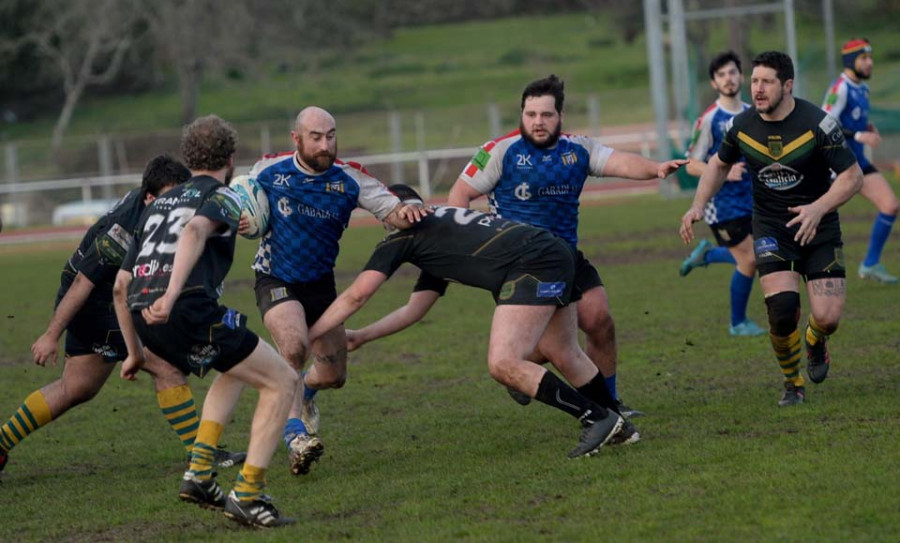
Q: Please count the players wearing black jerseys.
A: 4